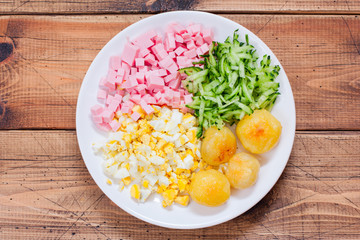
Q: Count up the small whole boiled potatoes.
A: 4